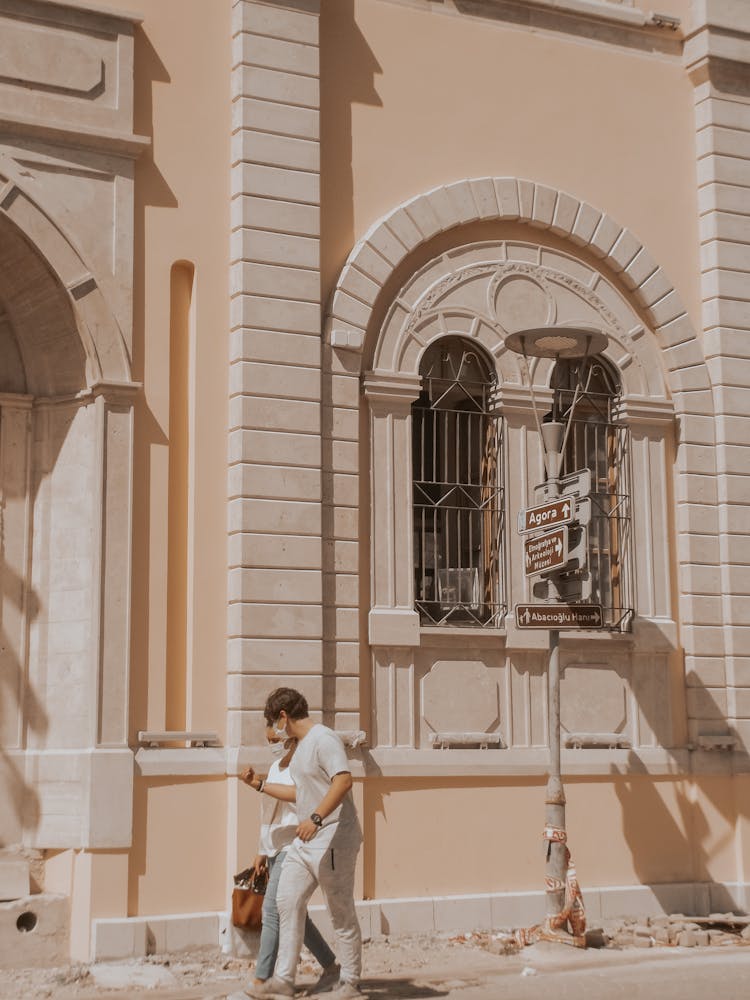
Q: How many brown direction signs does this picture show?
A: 3